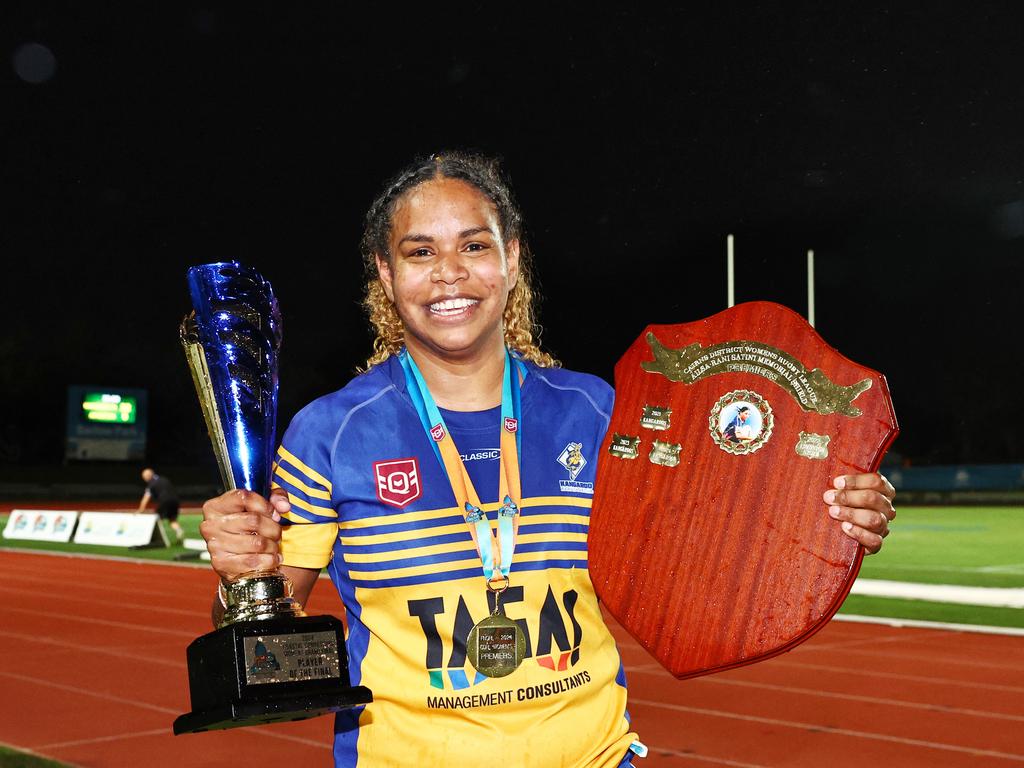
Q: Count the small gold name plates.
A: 4